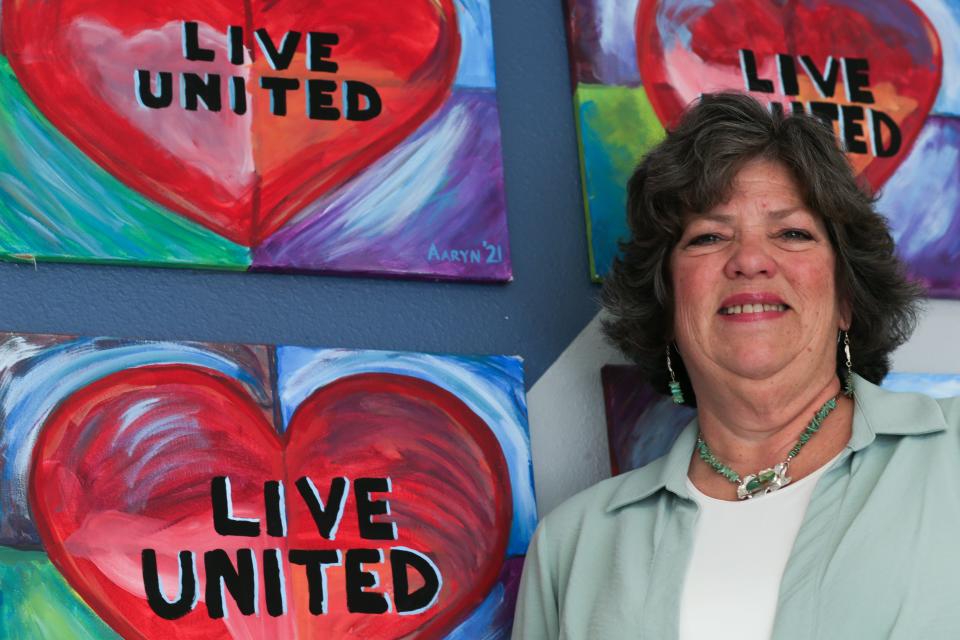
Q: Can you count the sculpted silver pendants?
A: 1